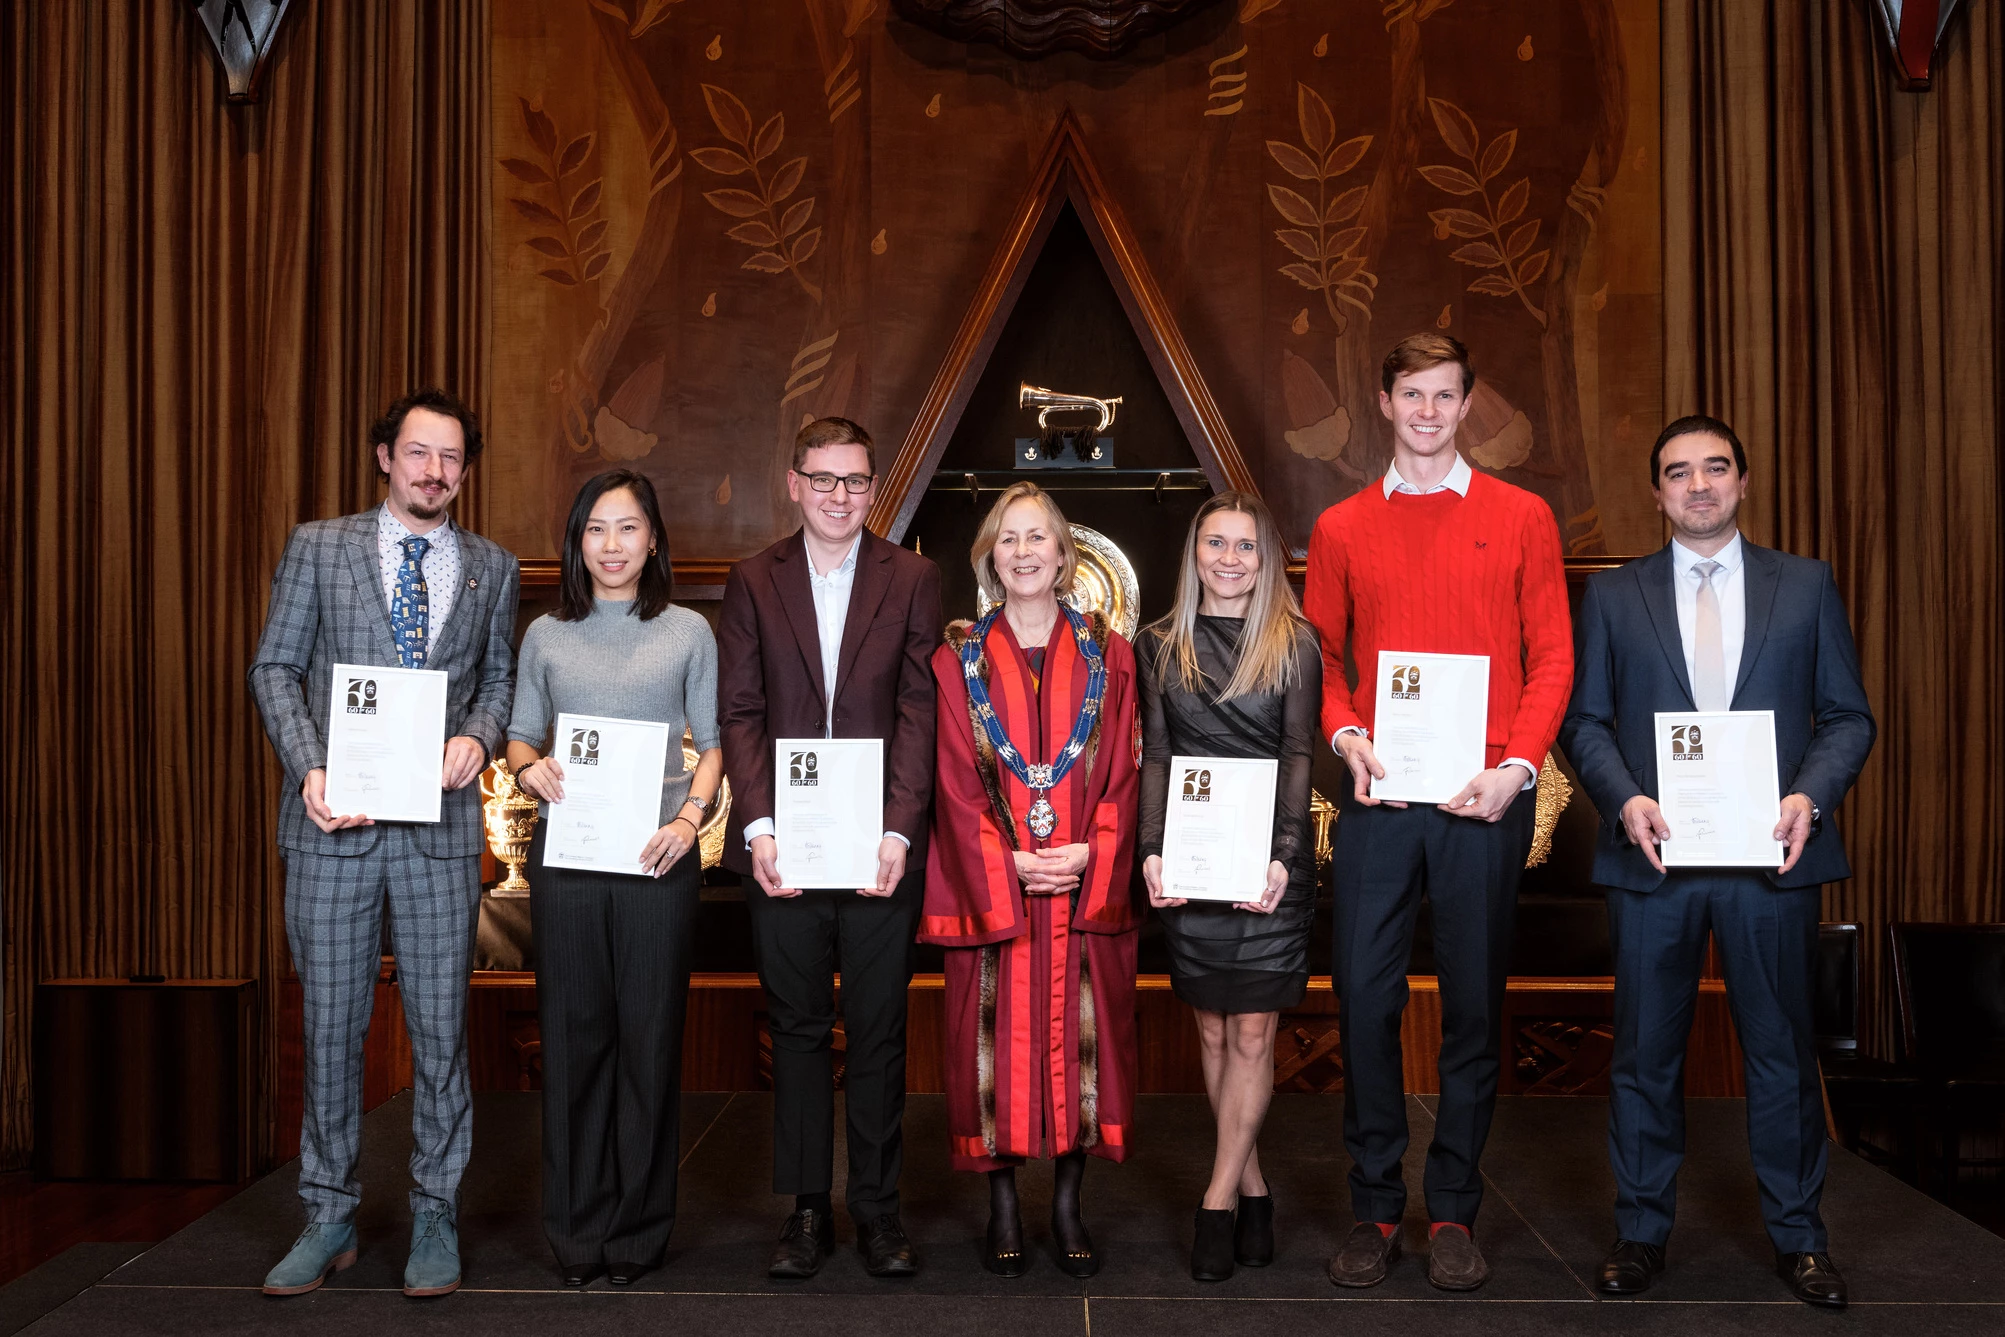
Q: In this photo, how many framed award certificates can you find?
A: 6